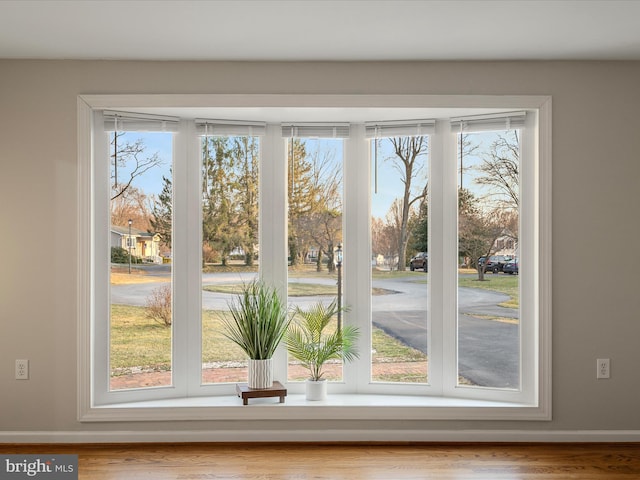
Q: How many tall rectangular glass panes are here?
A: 5